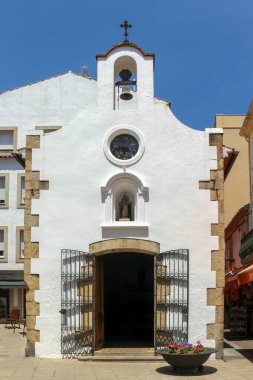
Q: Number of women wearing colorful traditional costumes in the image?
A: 0